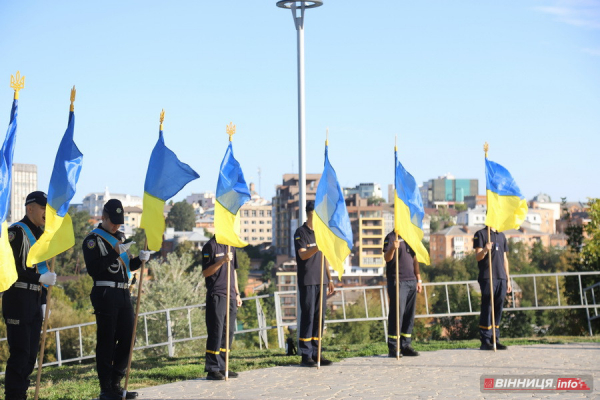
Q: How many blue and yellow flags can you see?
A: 7